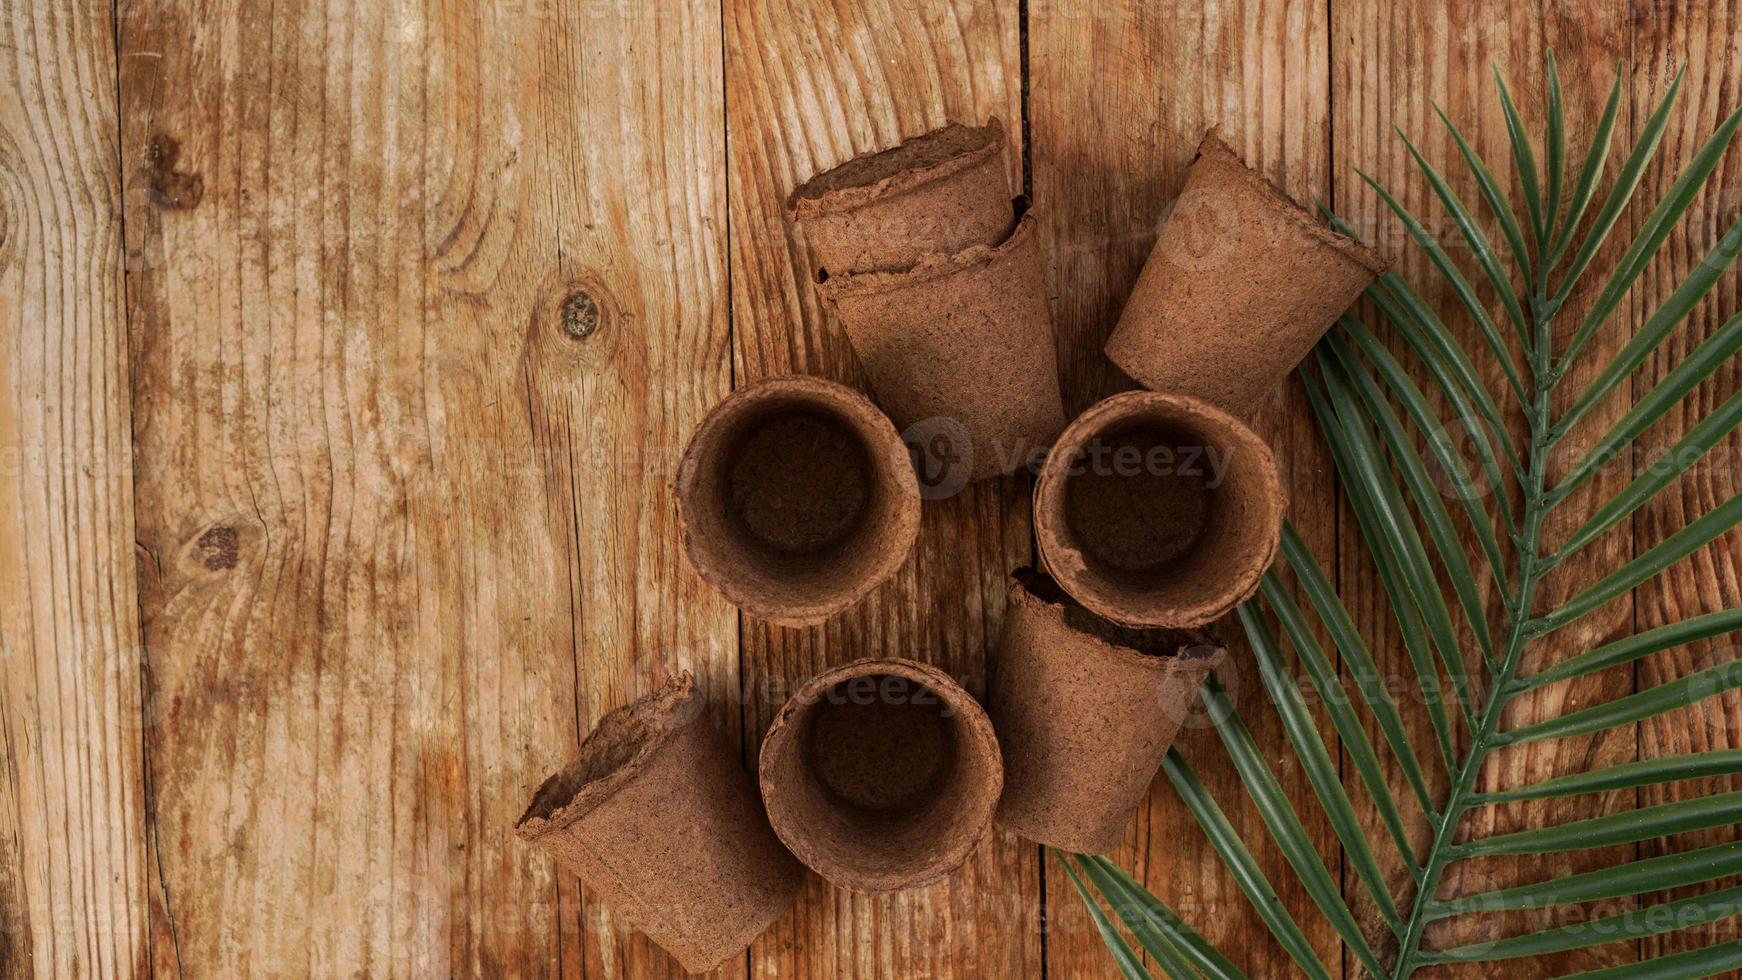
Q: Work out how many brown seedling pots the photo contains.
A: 8